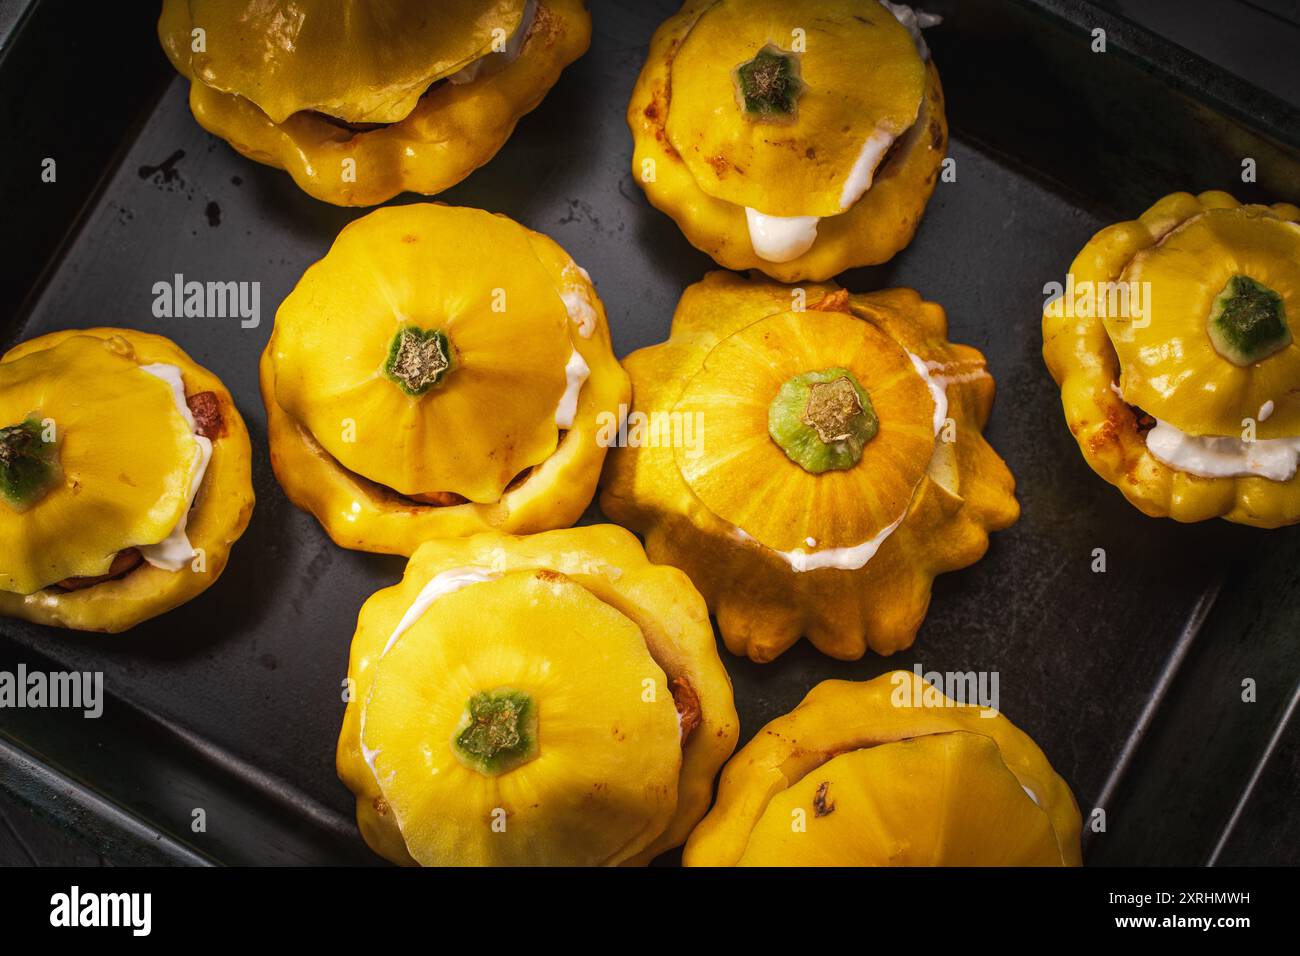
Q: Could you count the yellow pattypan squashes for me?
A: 8